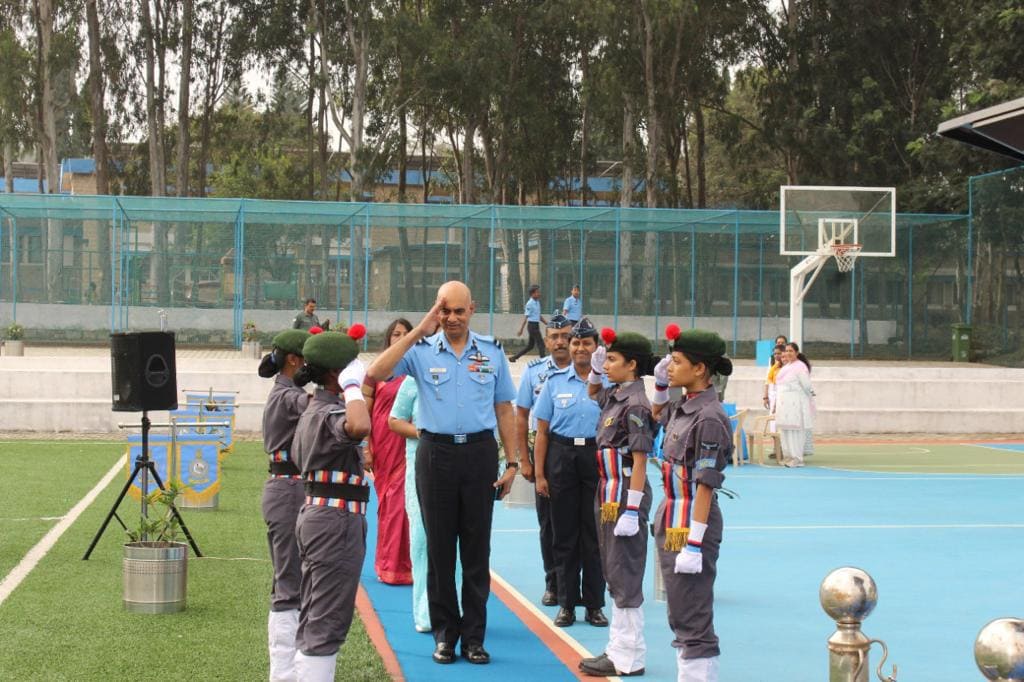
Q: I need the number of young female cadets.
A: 4